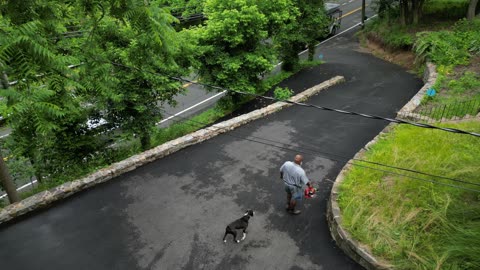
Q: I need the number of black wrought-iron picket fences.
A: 1